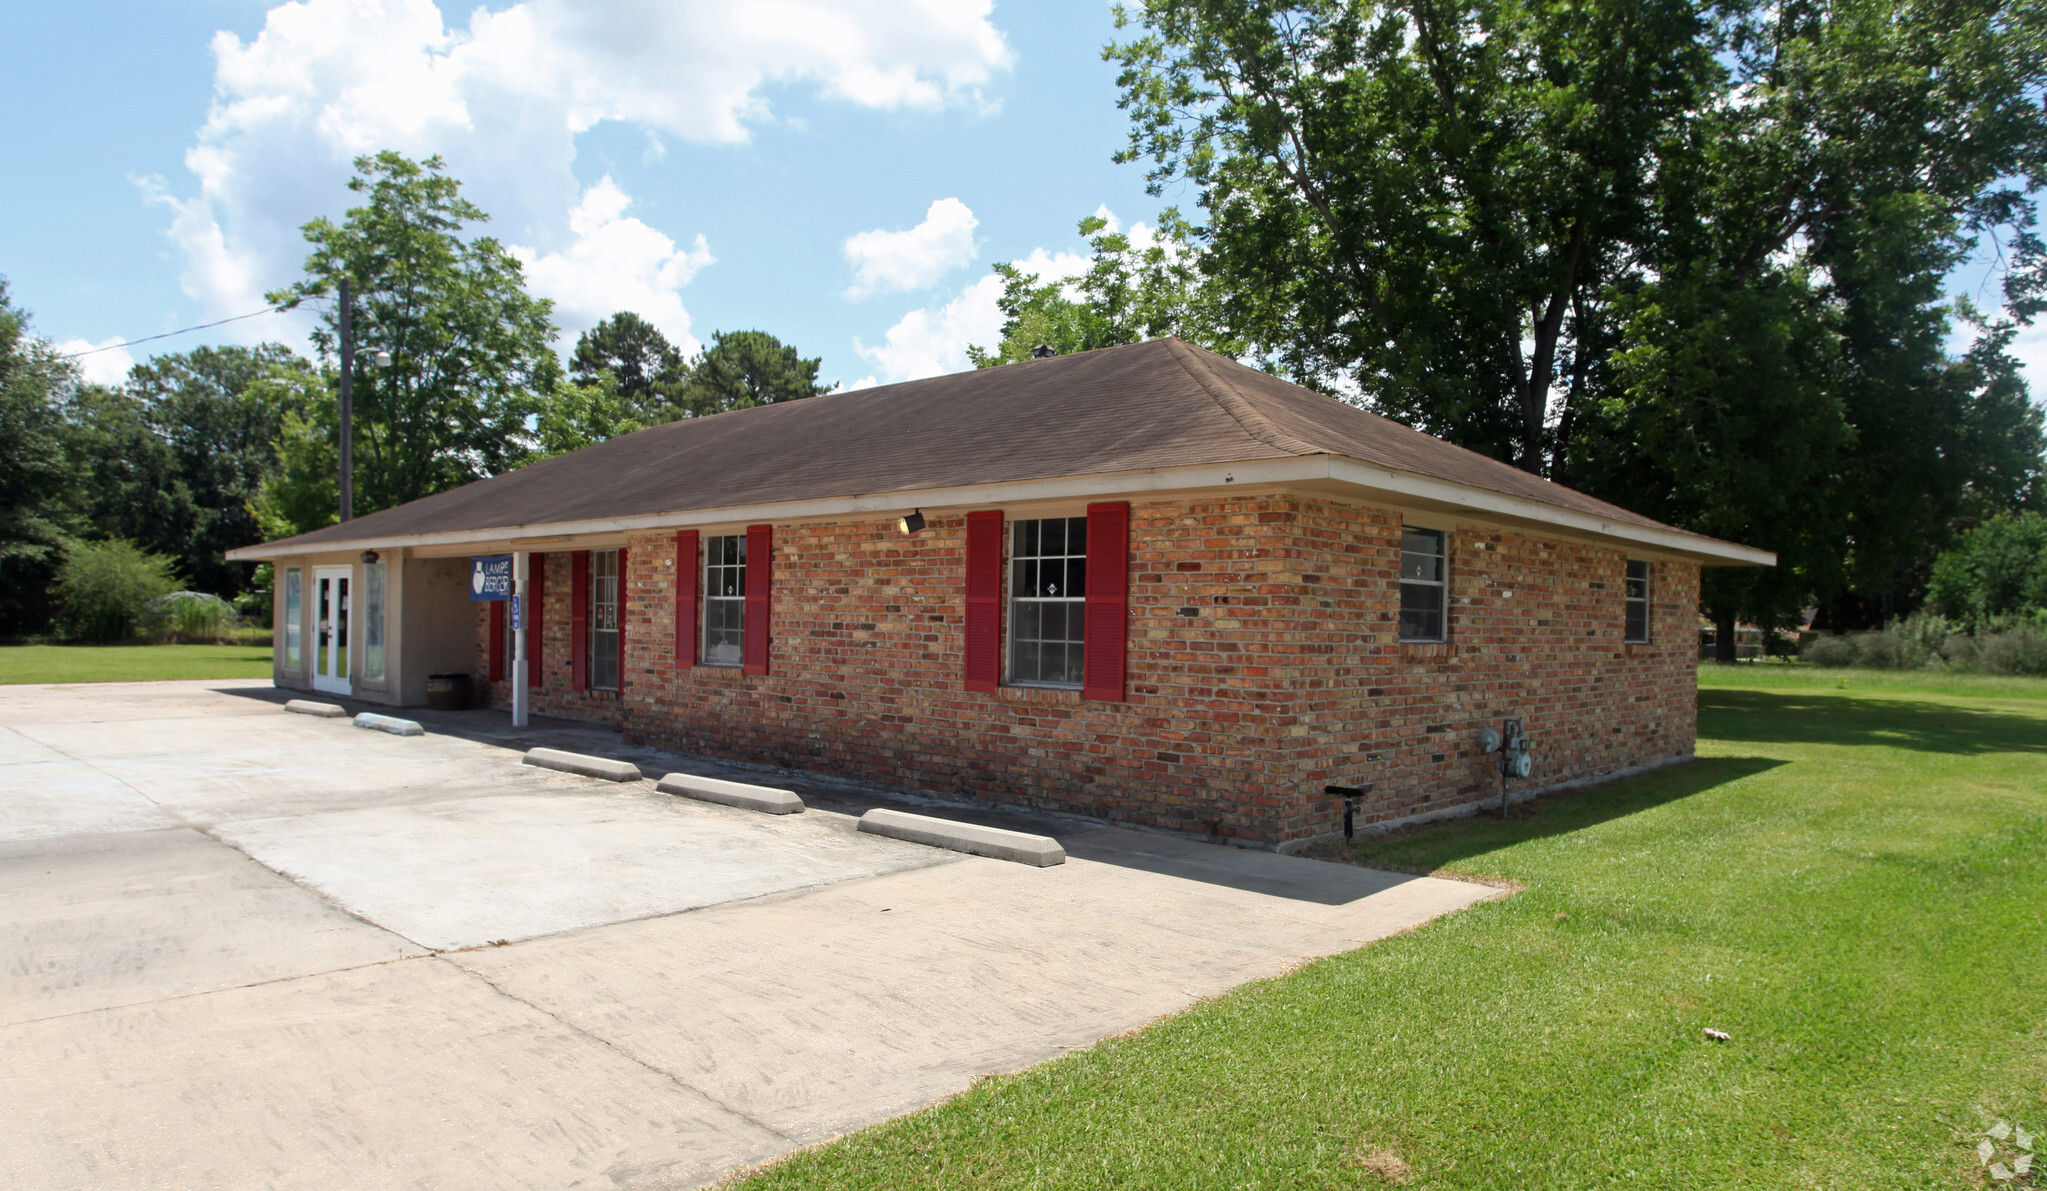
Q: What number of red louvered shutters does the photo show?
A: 8